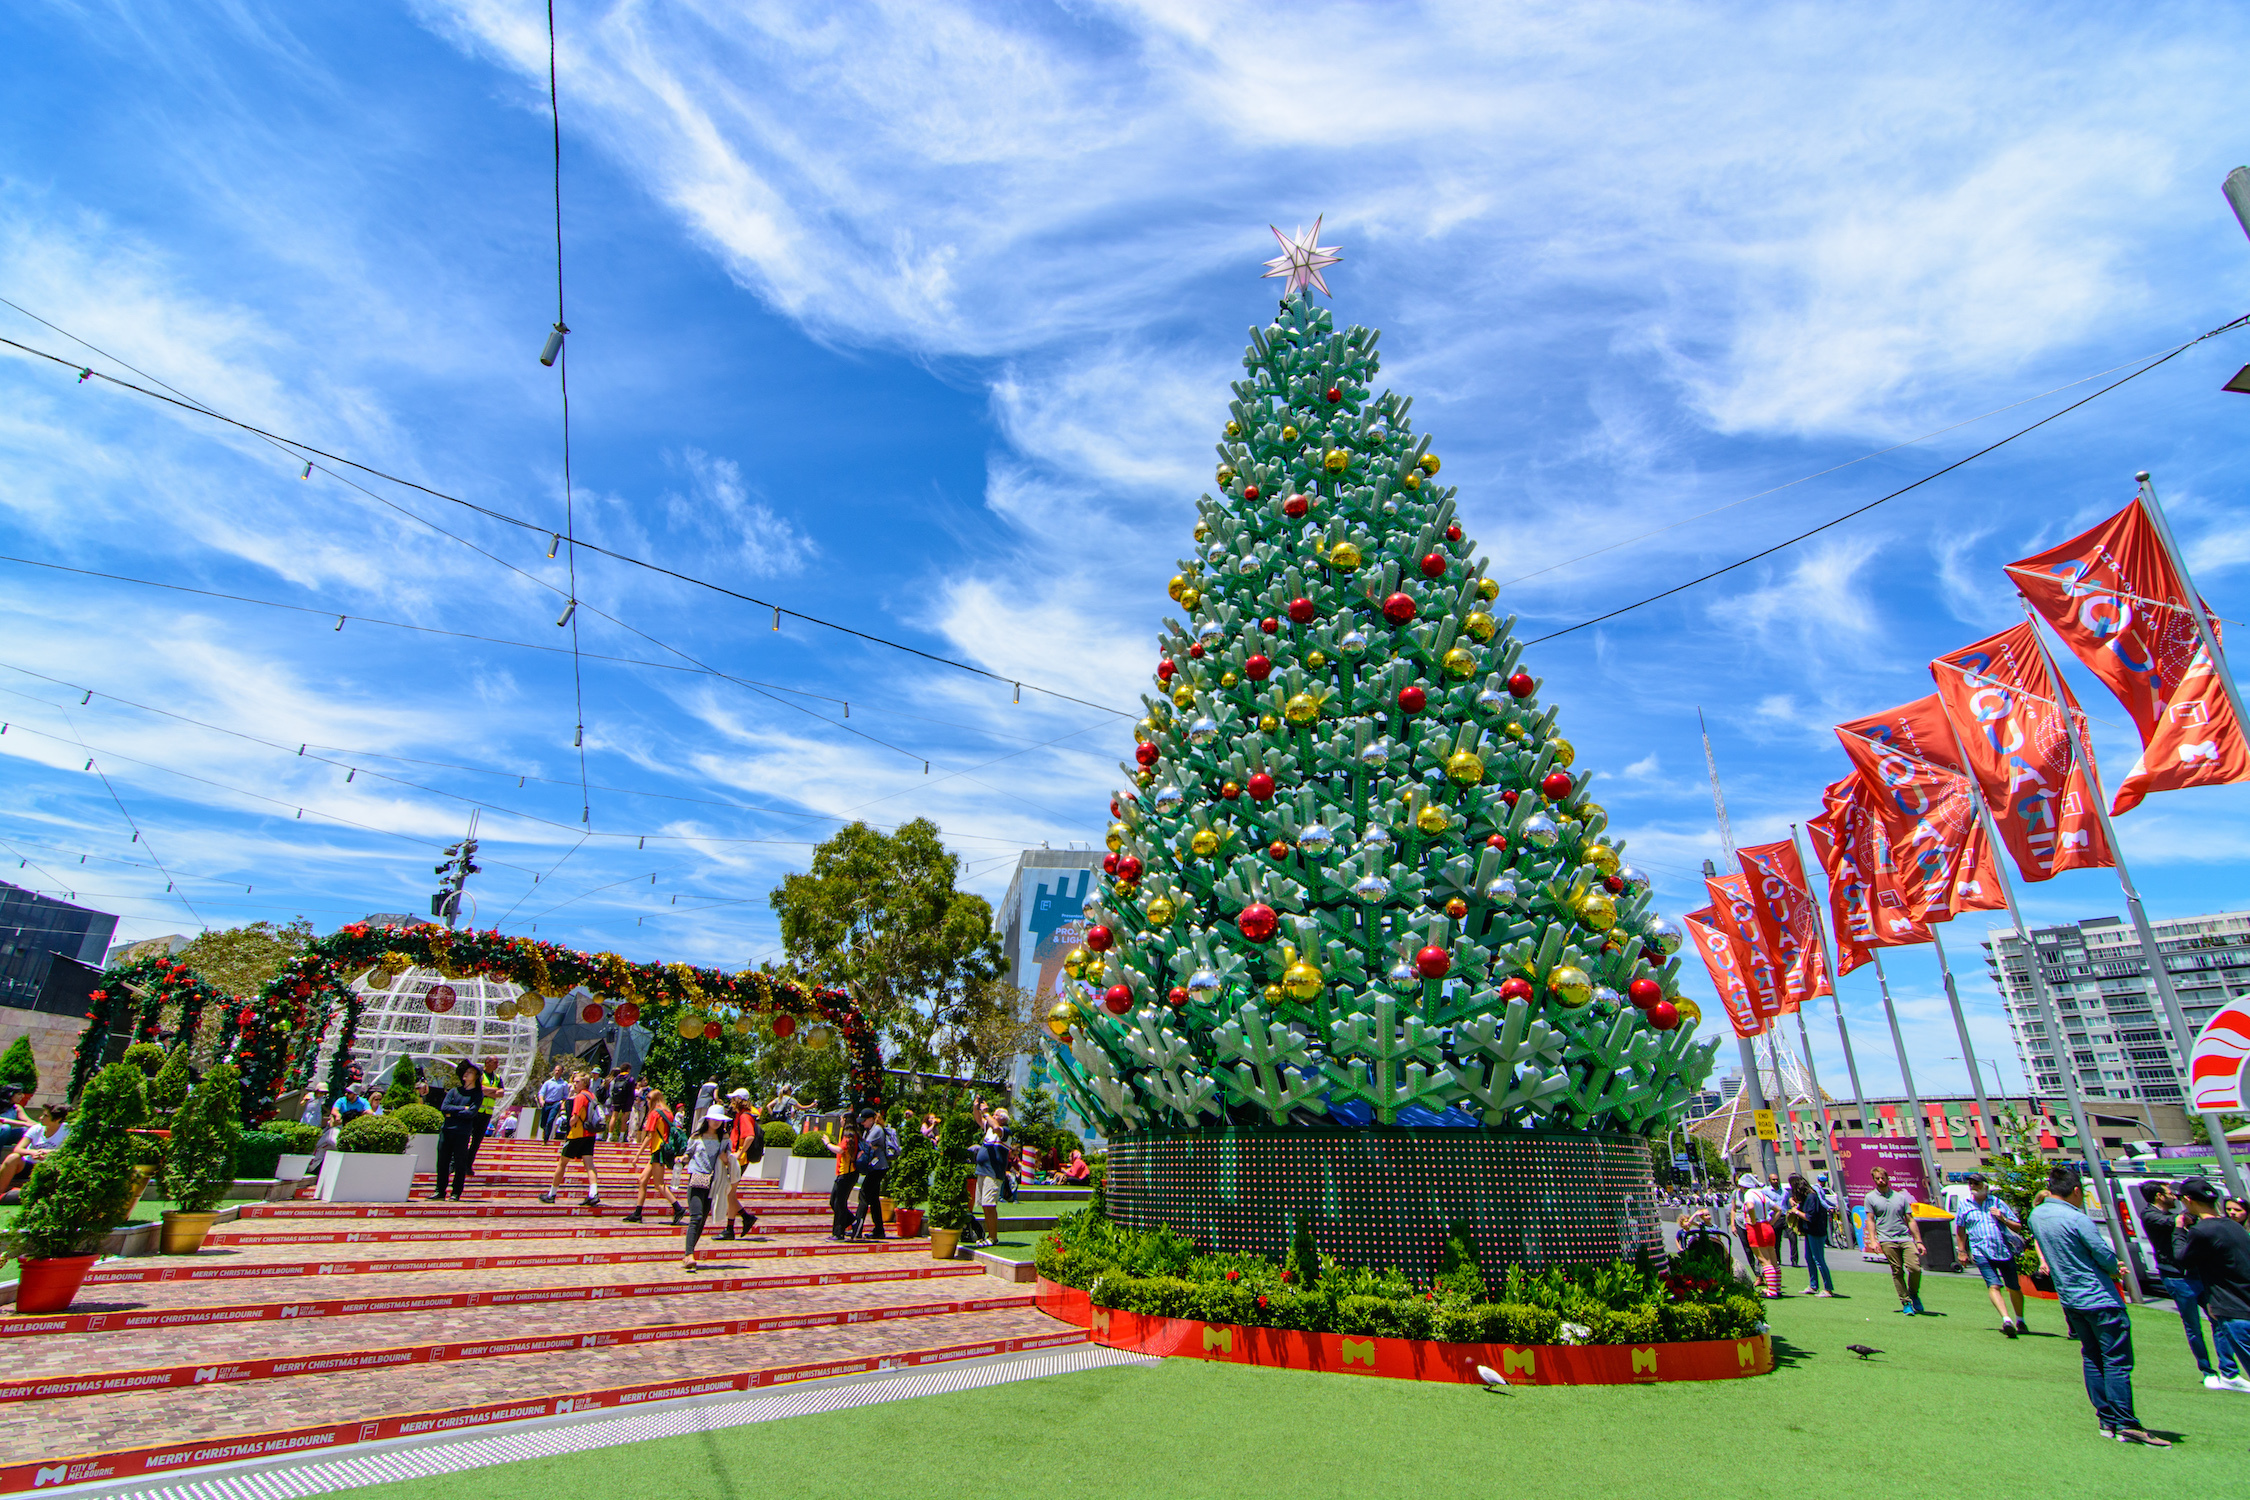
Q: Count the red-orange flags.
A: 8